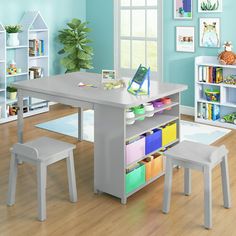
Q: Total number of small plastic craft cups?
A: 5